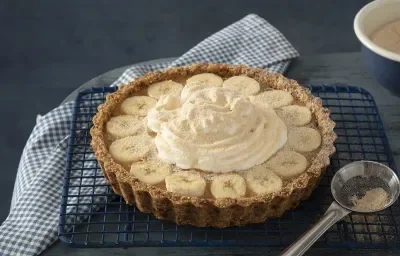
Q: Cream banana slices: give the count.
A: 14